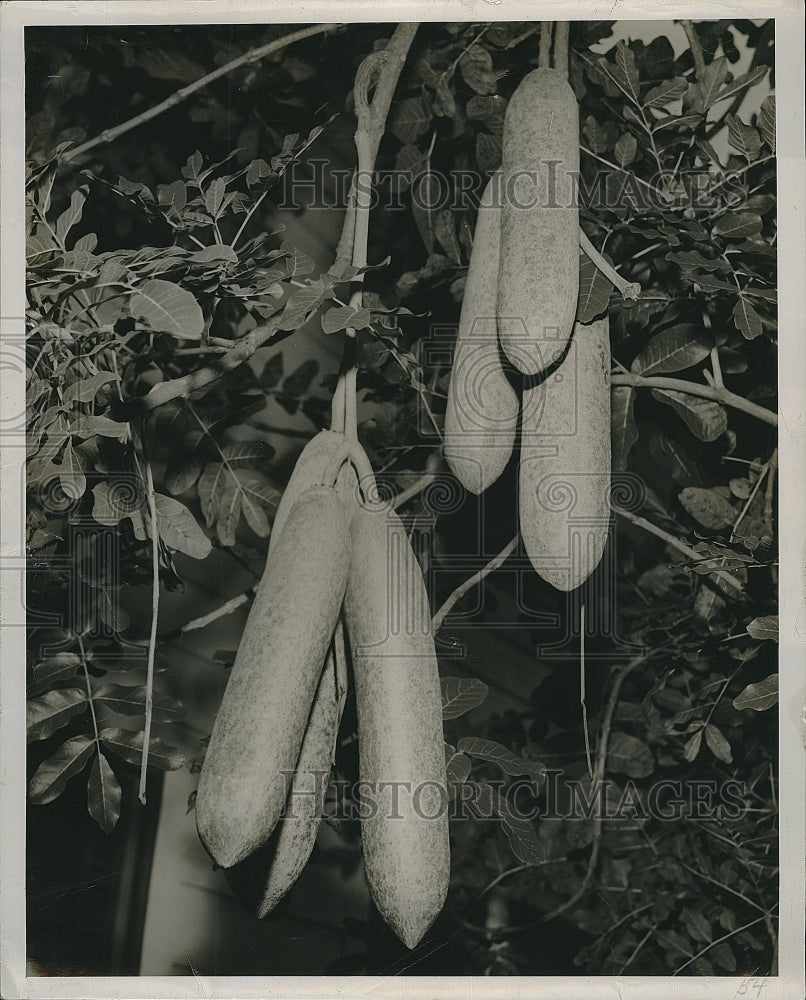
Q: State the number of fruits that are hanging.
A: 6